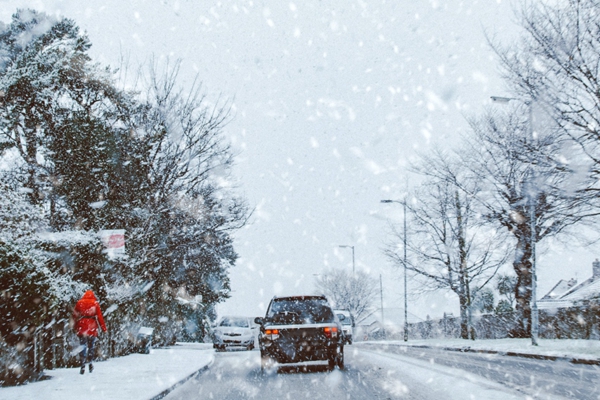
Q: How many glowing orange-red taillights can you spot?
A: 2